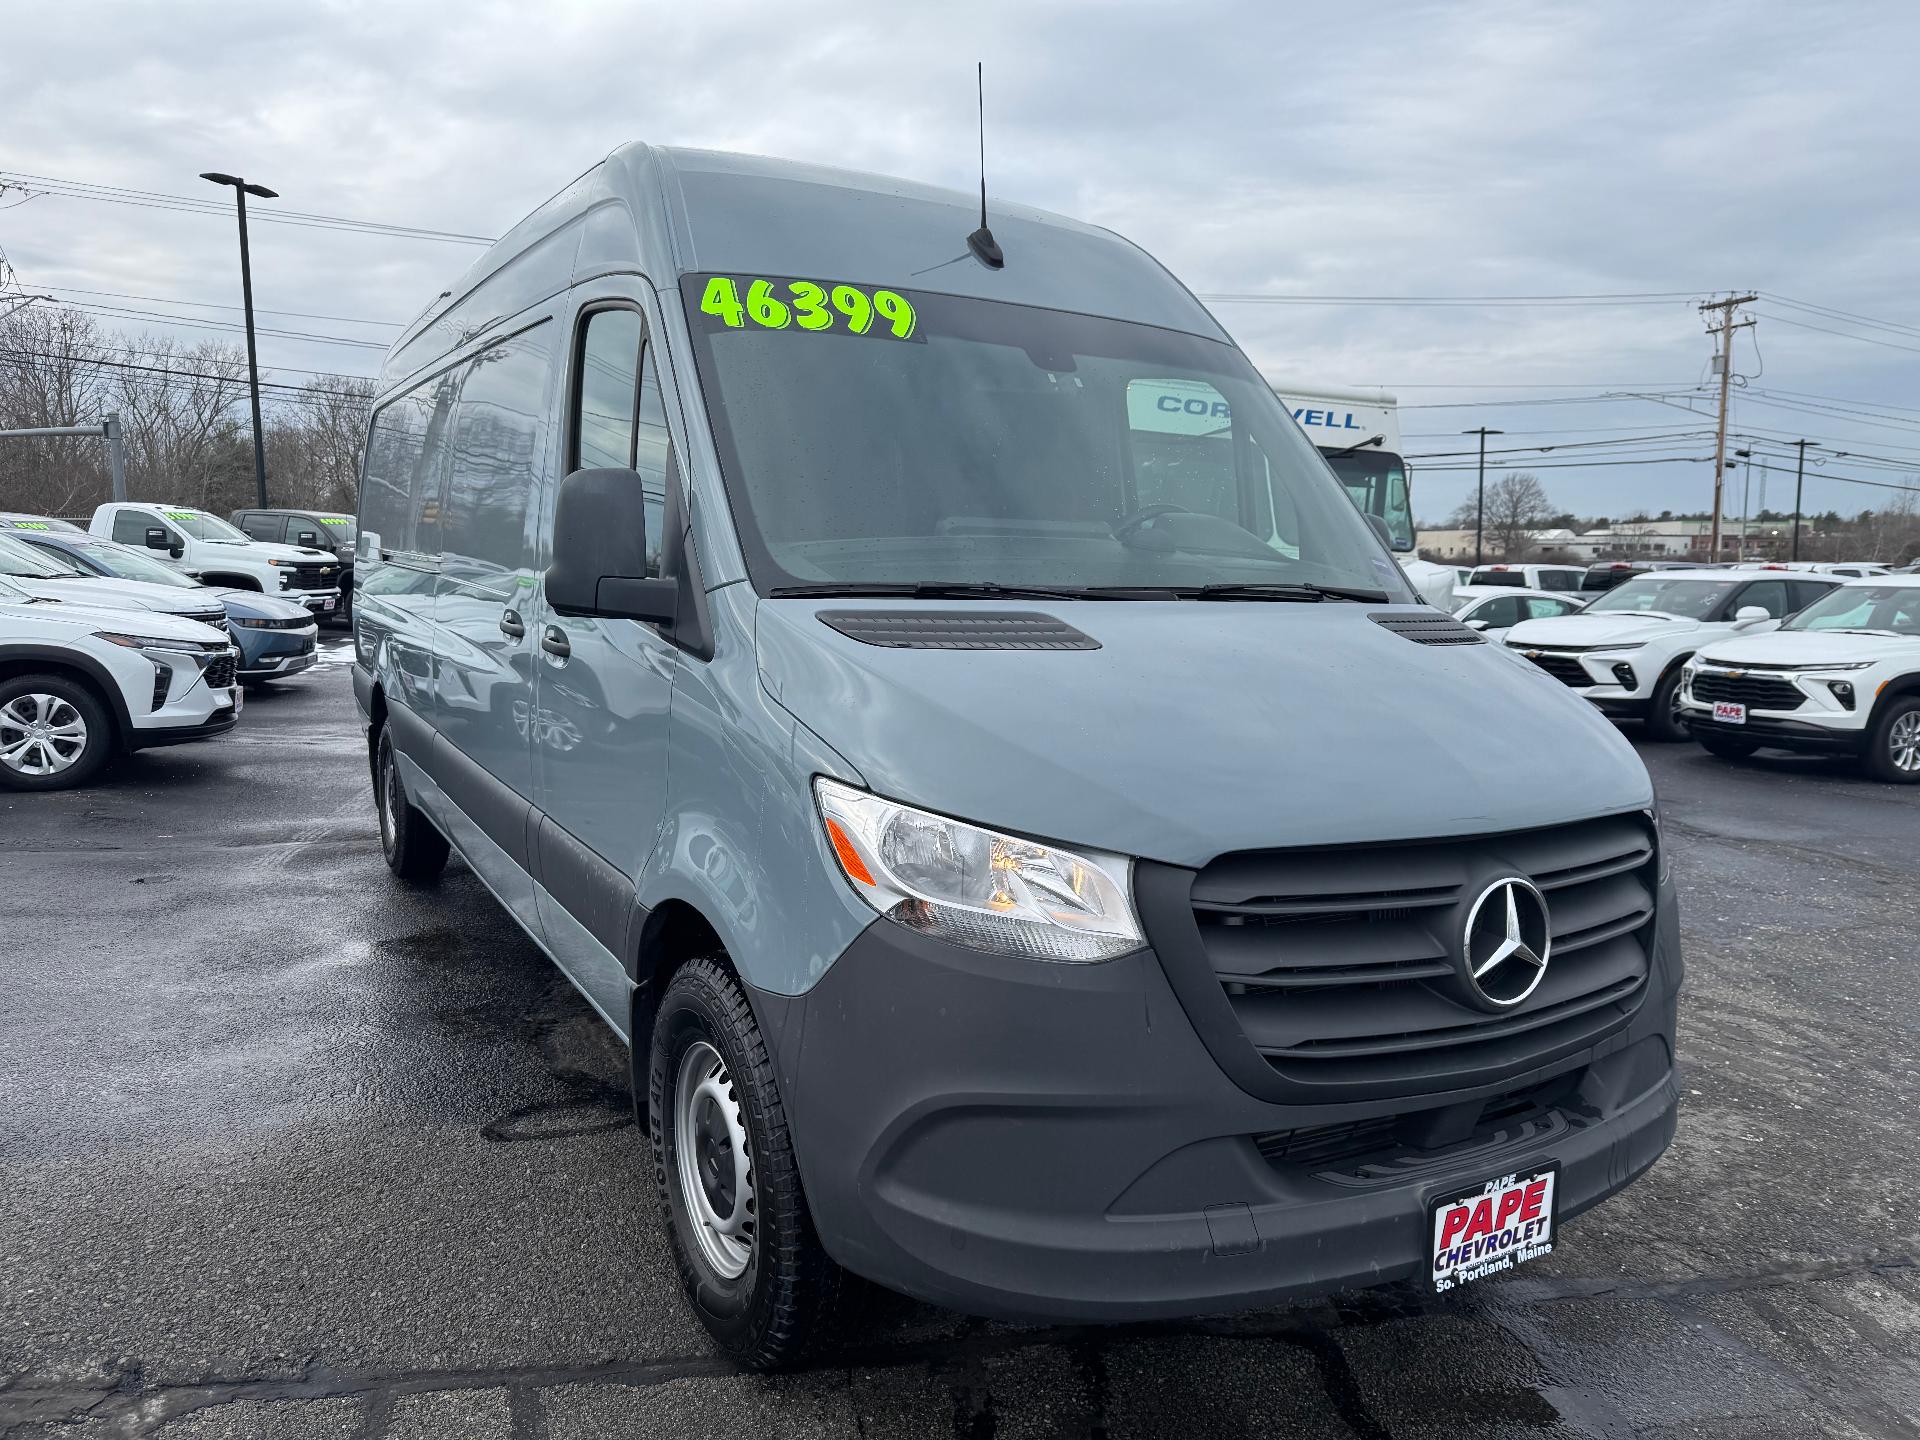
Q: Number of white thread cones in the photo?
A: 0